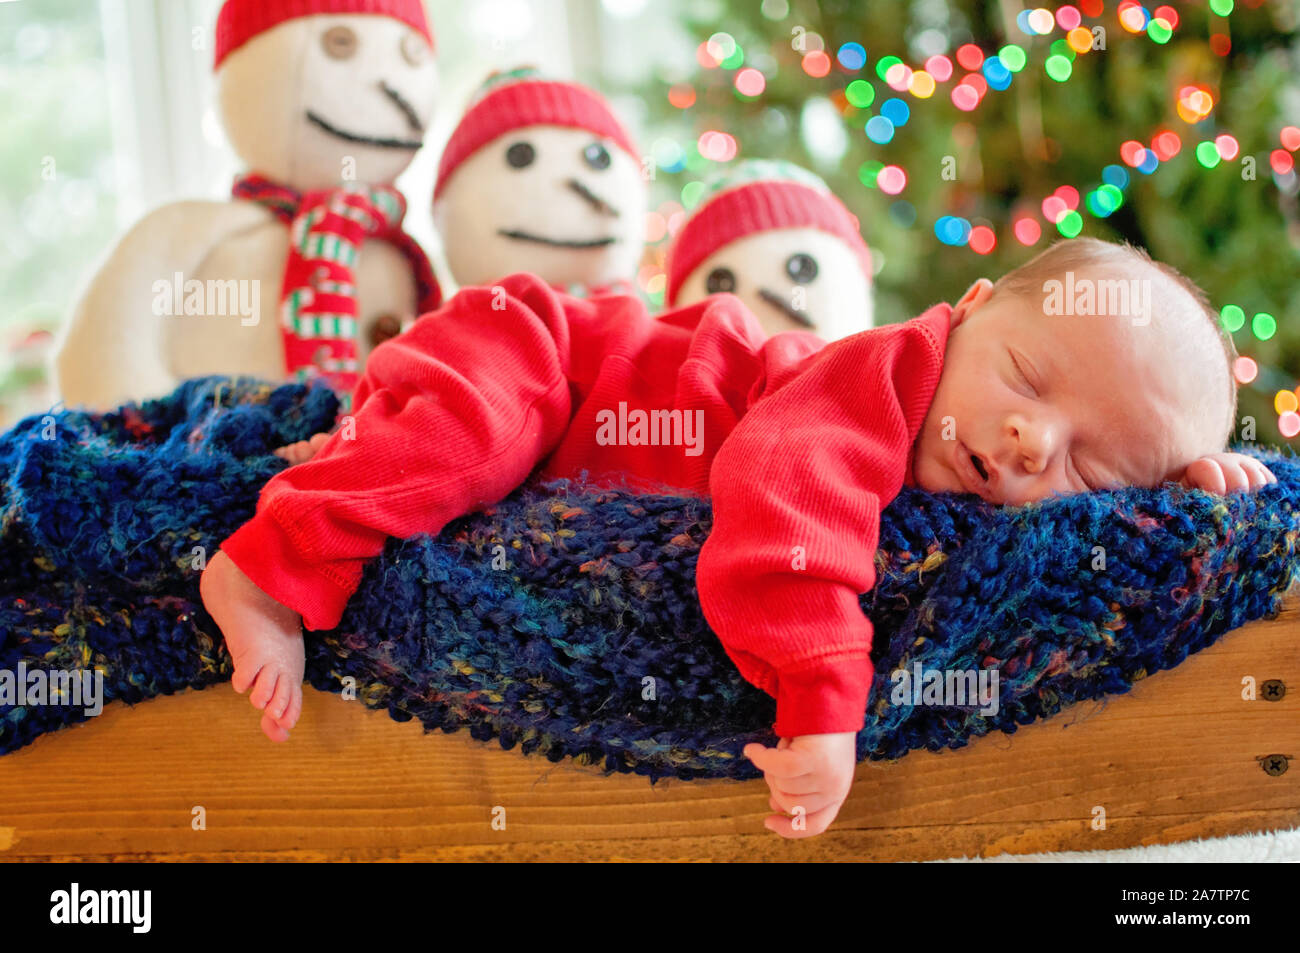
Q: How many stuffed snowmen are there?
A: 3